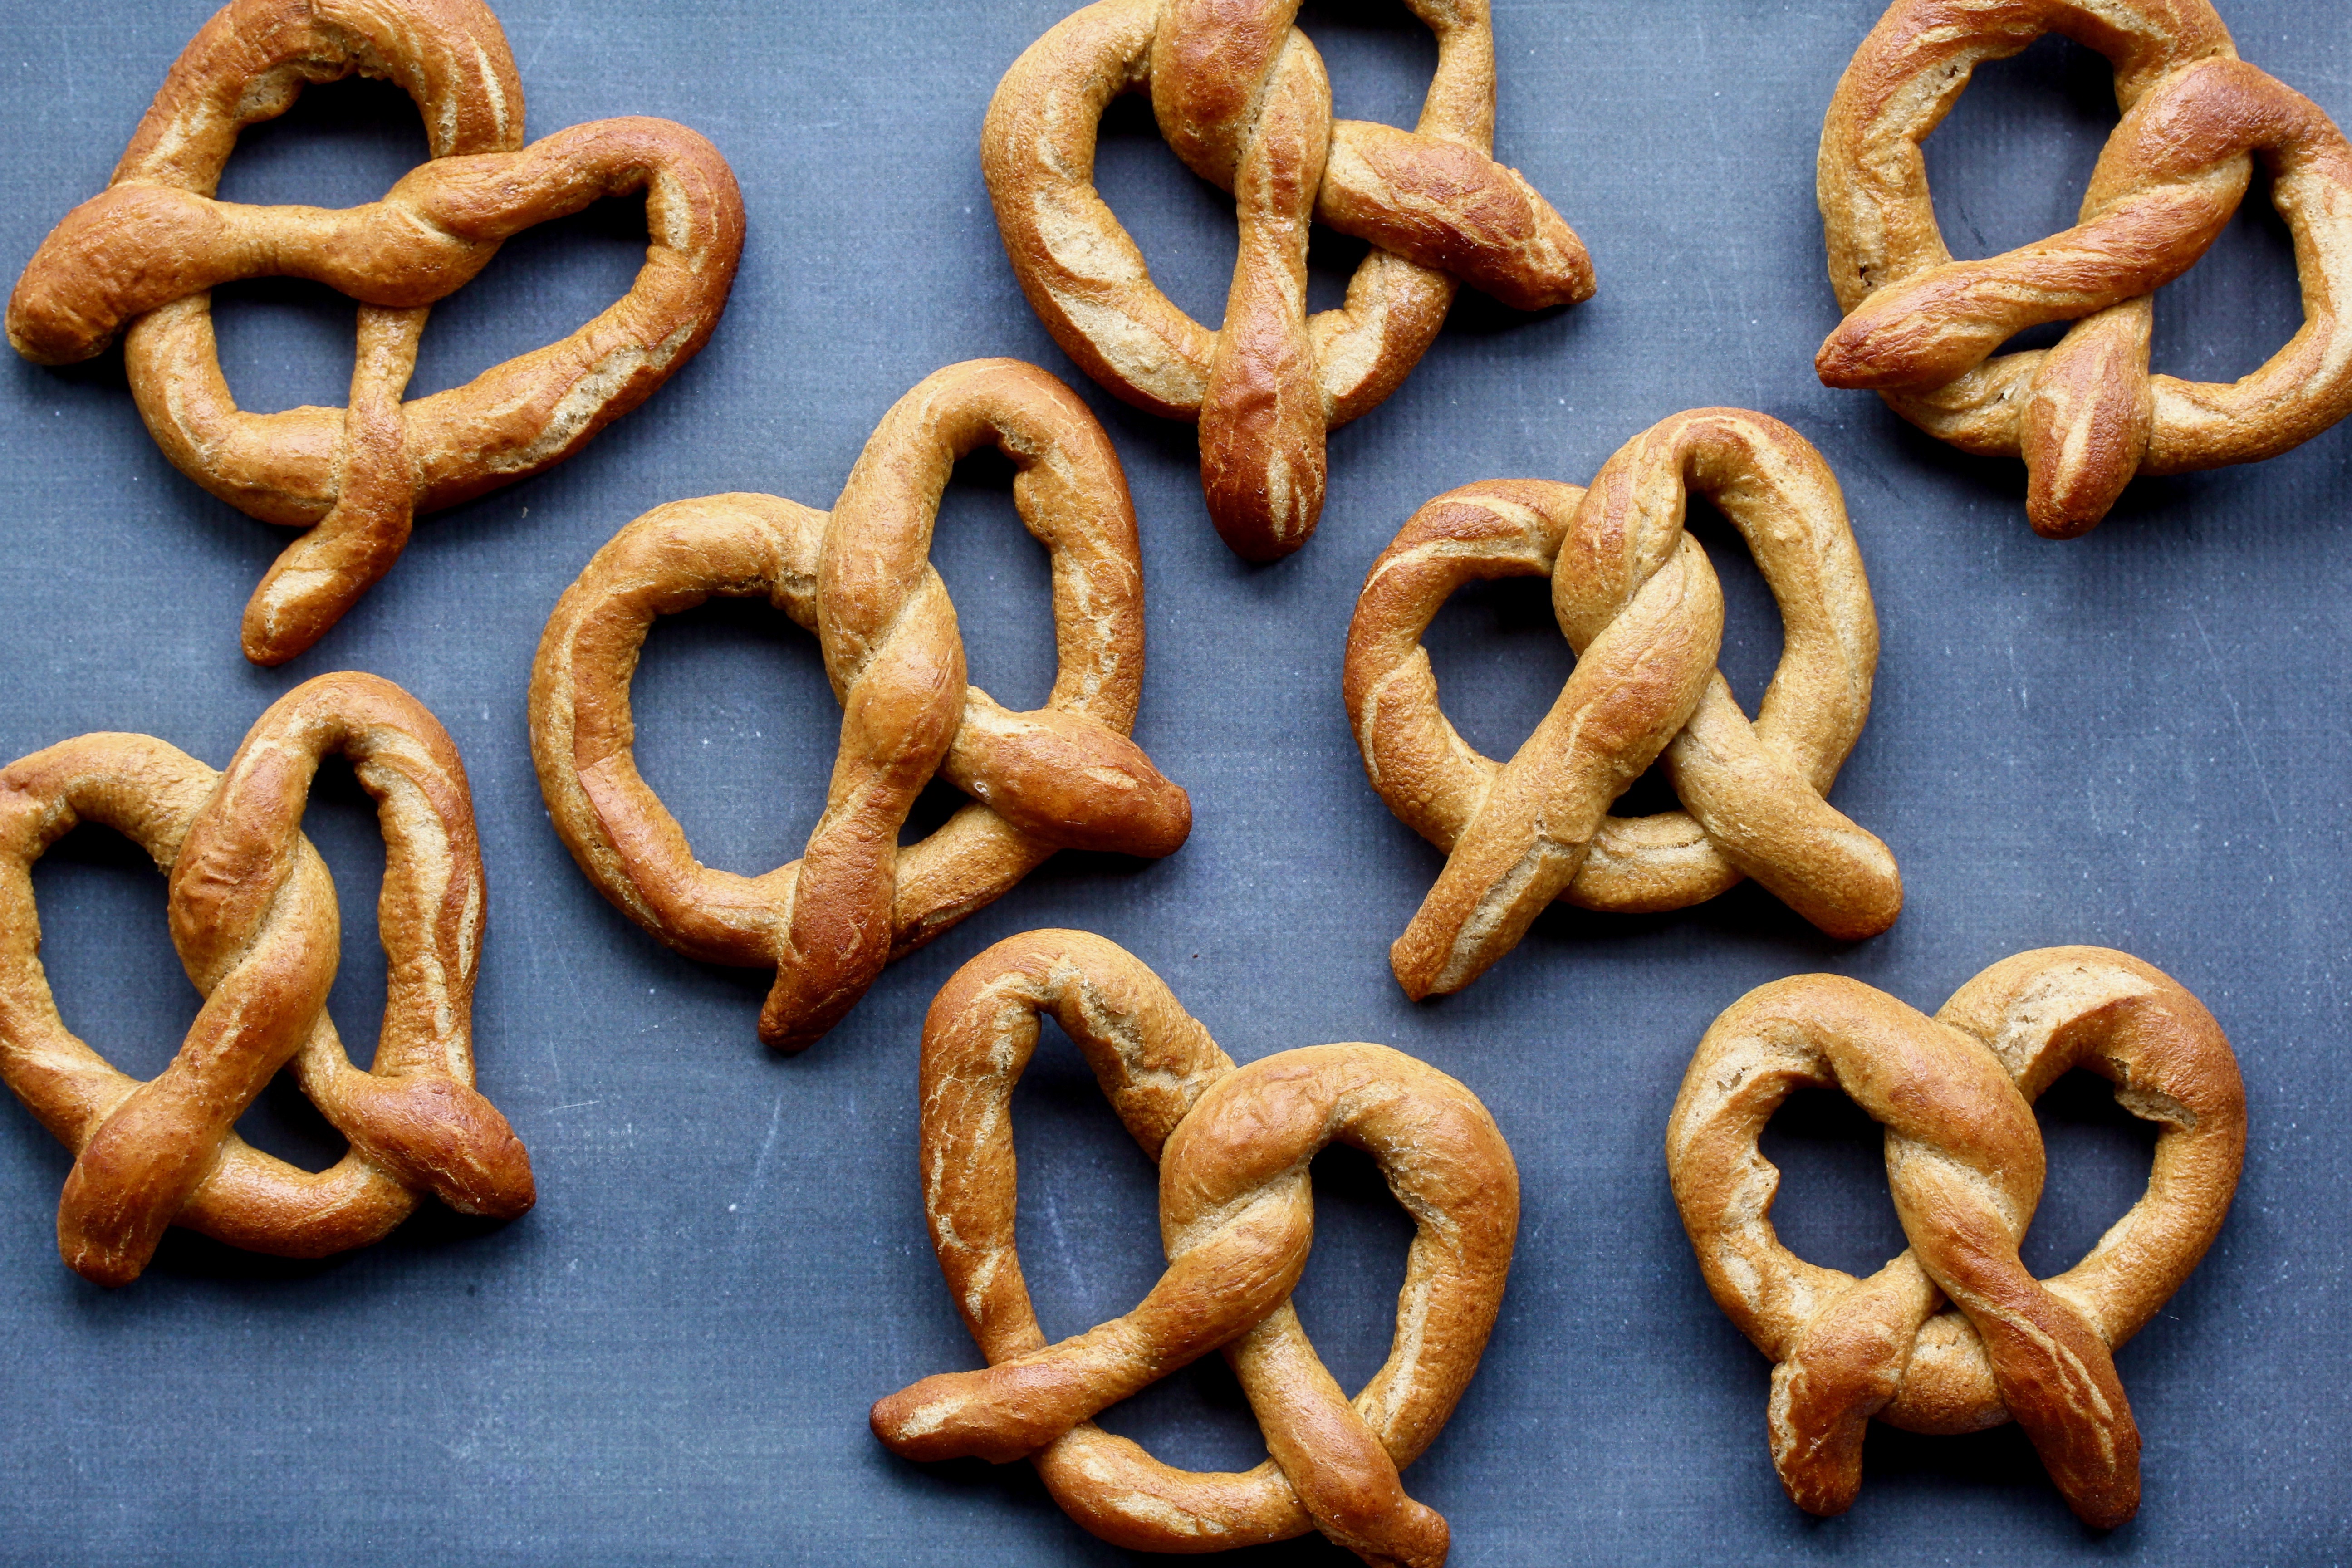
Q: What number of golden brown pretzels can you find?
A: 8